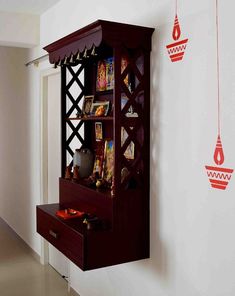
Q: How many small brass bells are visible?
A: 7